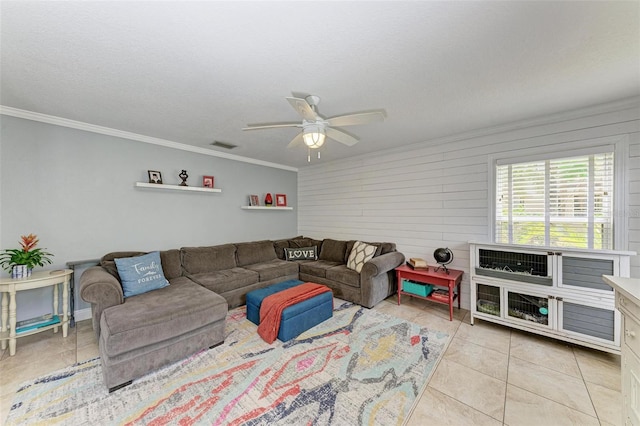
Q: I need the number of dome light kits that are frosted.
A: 1